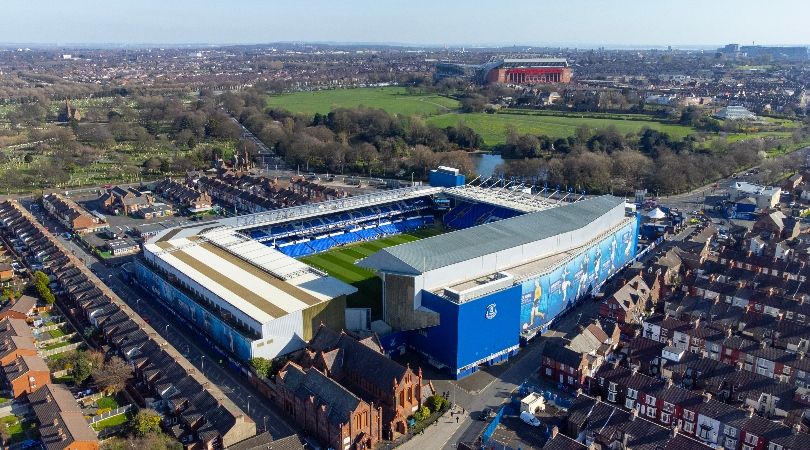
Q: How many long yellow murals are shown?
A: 0